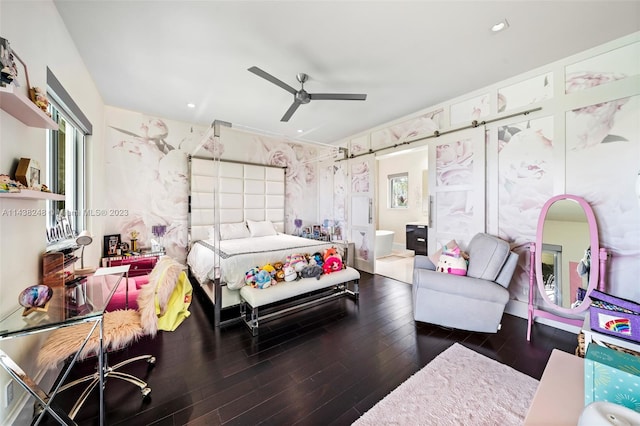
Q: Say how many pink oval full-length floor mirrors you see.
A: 1